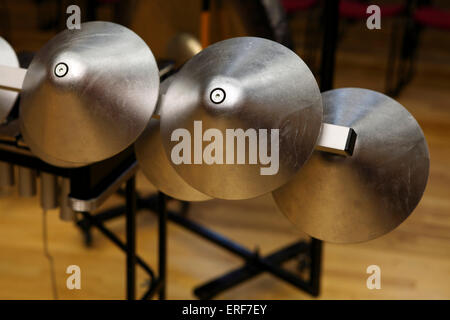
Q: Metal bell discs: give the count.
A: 5